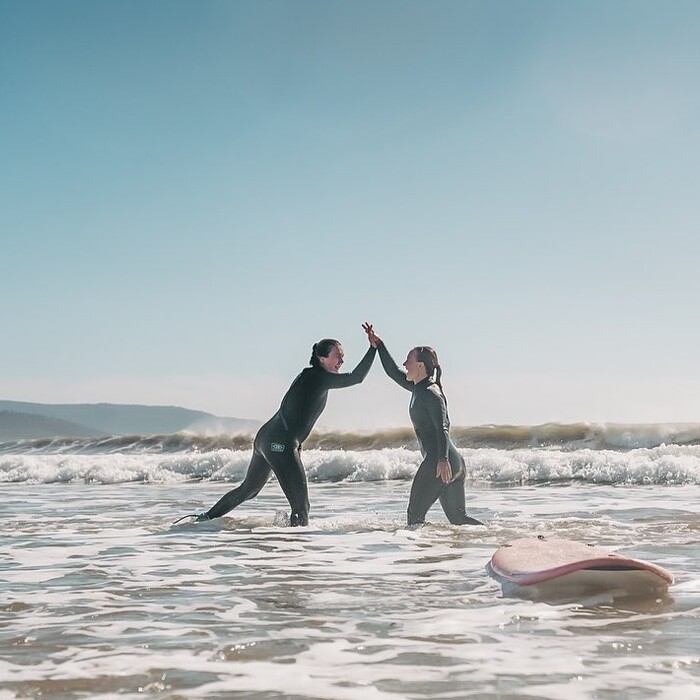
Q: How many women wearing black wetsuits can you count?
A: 2